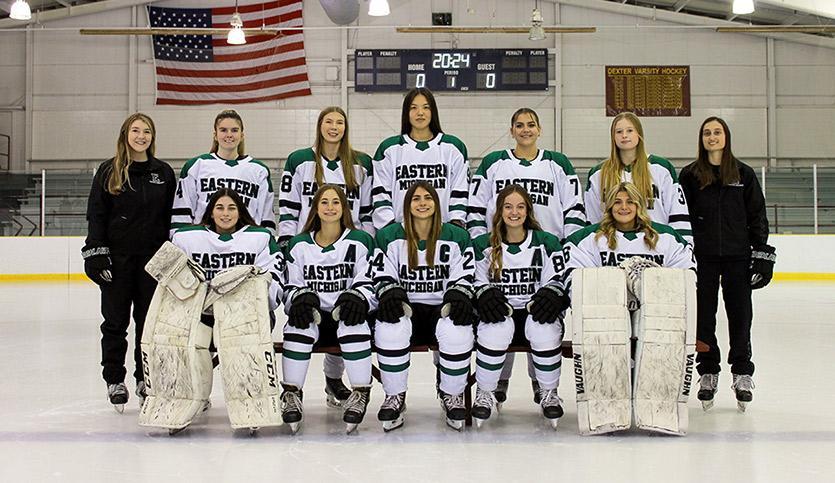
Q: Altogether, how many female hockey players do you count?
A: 10